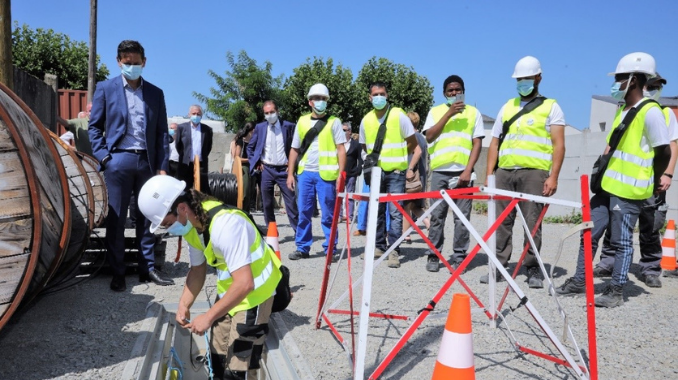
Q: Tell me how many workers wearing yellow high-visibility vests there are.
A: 7